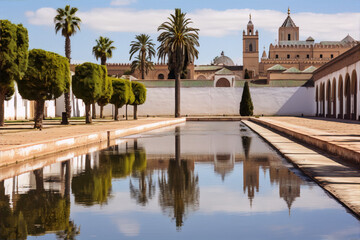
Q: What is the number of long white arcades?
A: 1